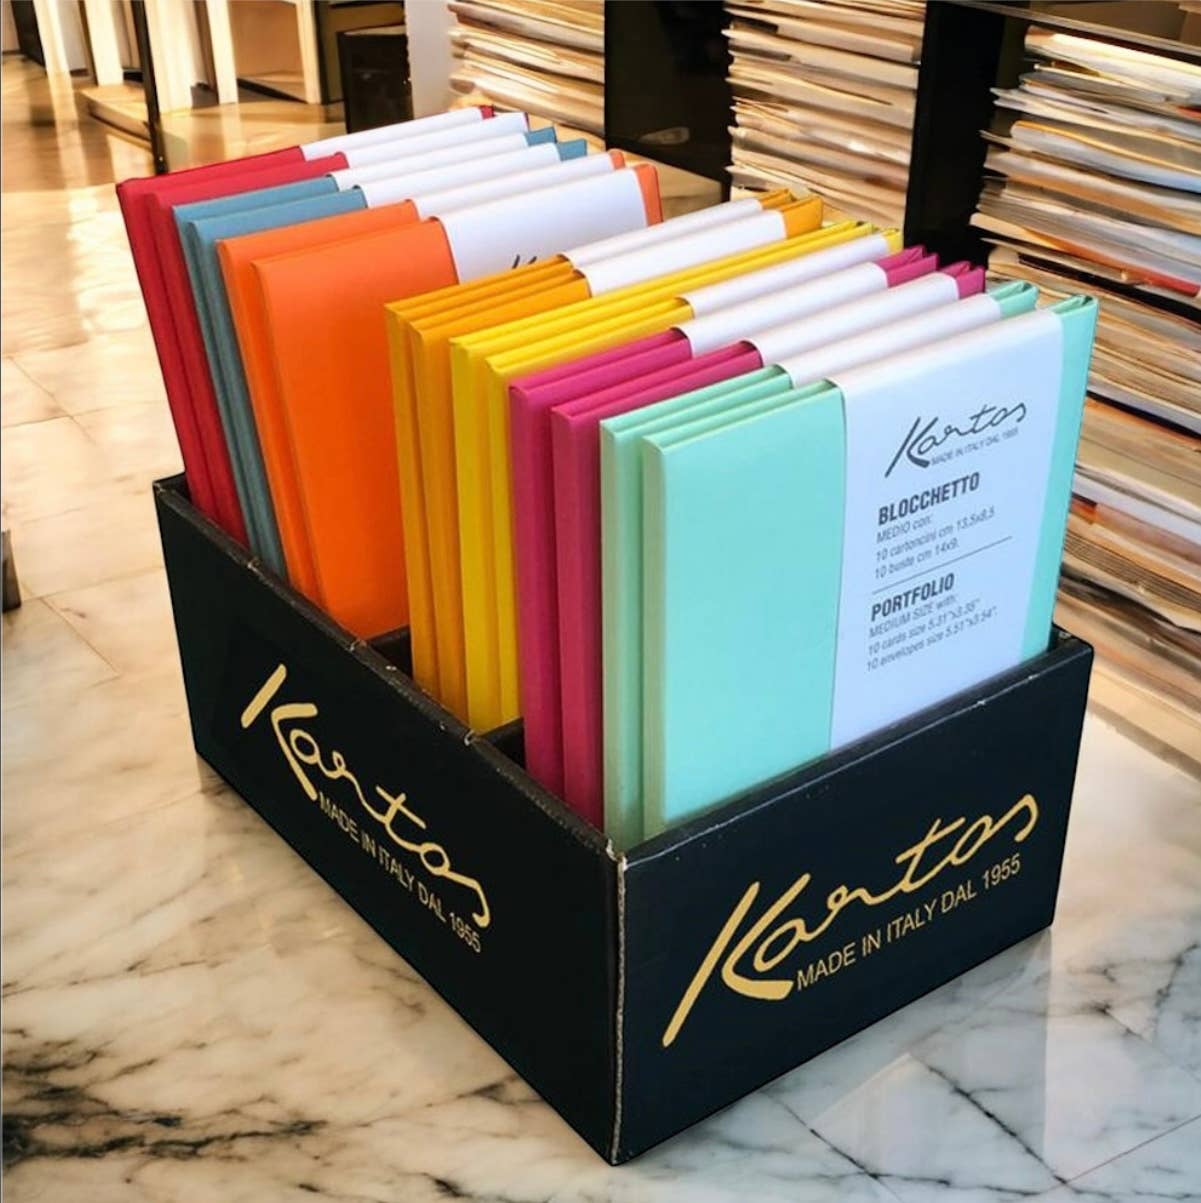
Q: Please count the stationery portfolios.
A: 14